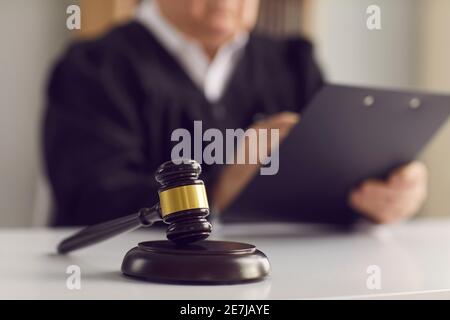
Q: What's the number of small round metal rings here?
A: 2